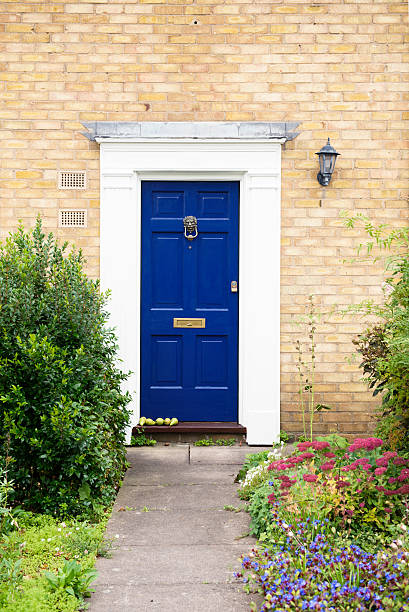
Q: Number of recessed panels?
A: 6